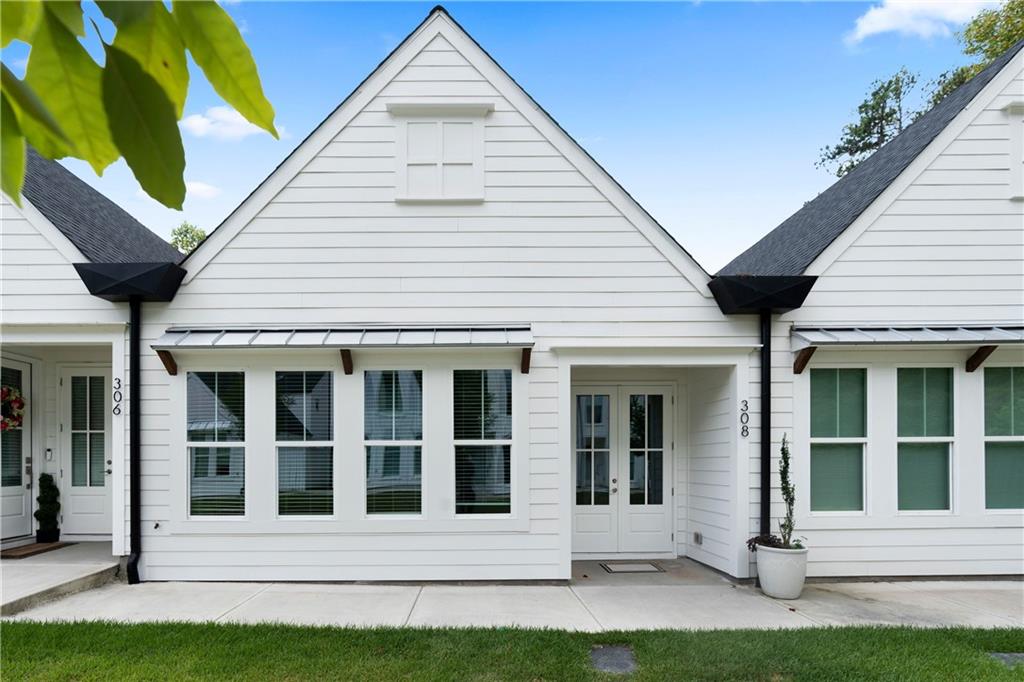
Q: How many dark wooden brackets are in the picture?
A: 5